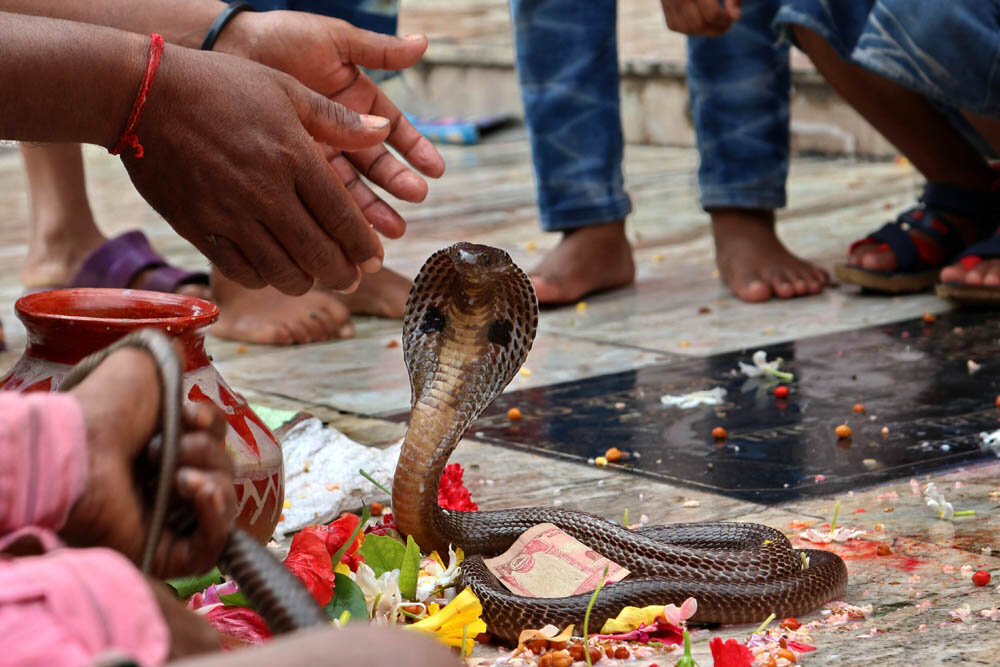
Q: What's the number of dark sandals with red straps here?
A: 2